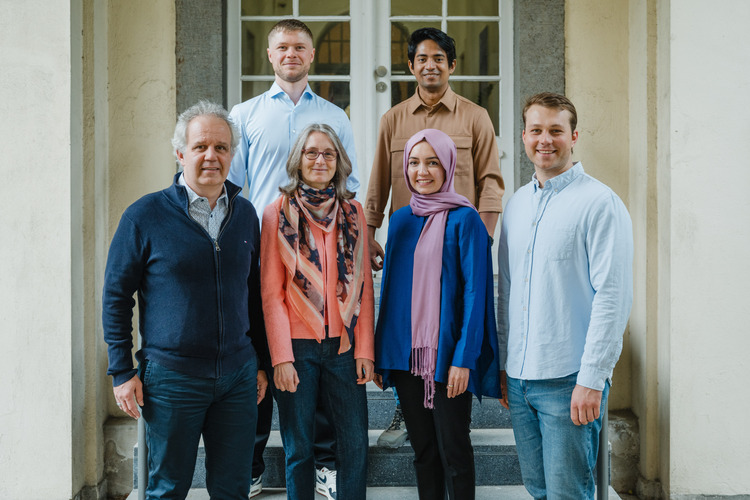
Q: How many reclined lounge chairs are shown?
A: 0